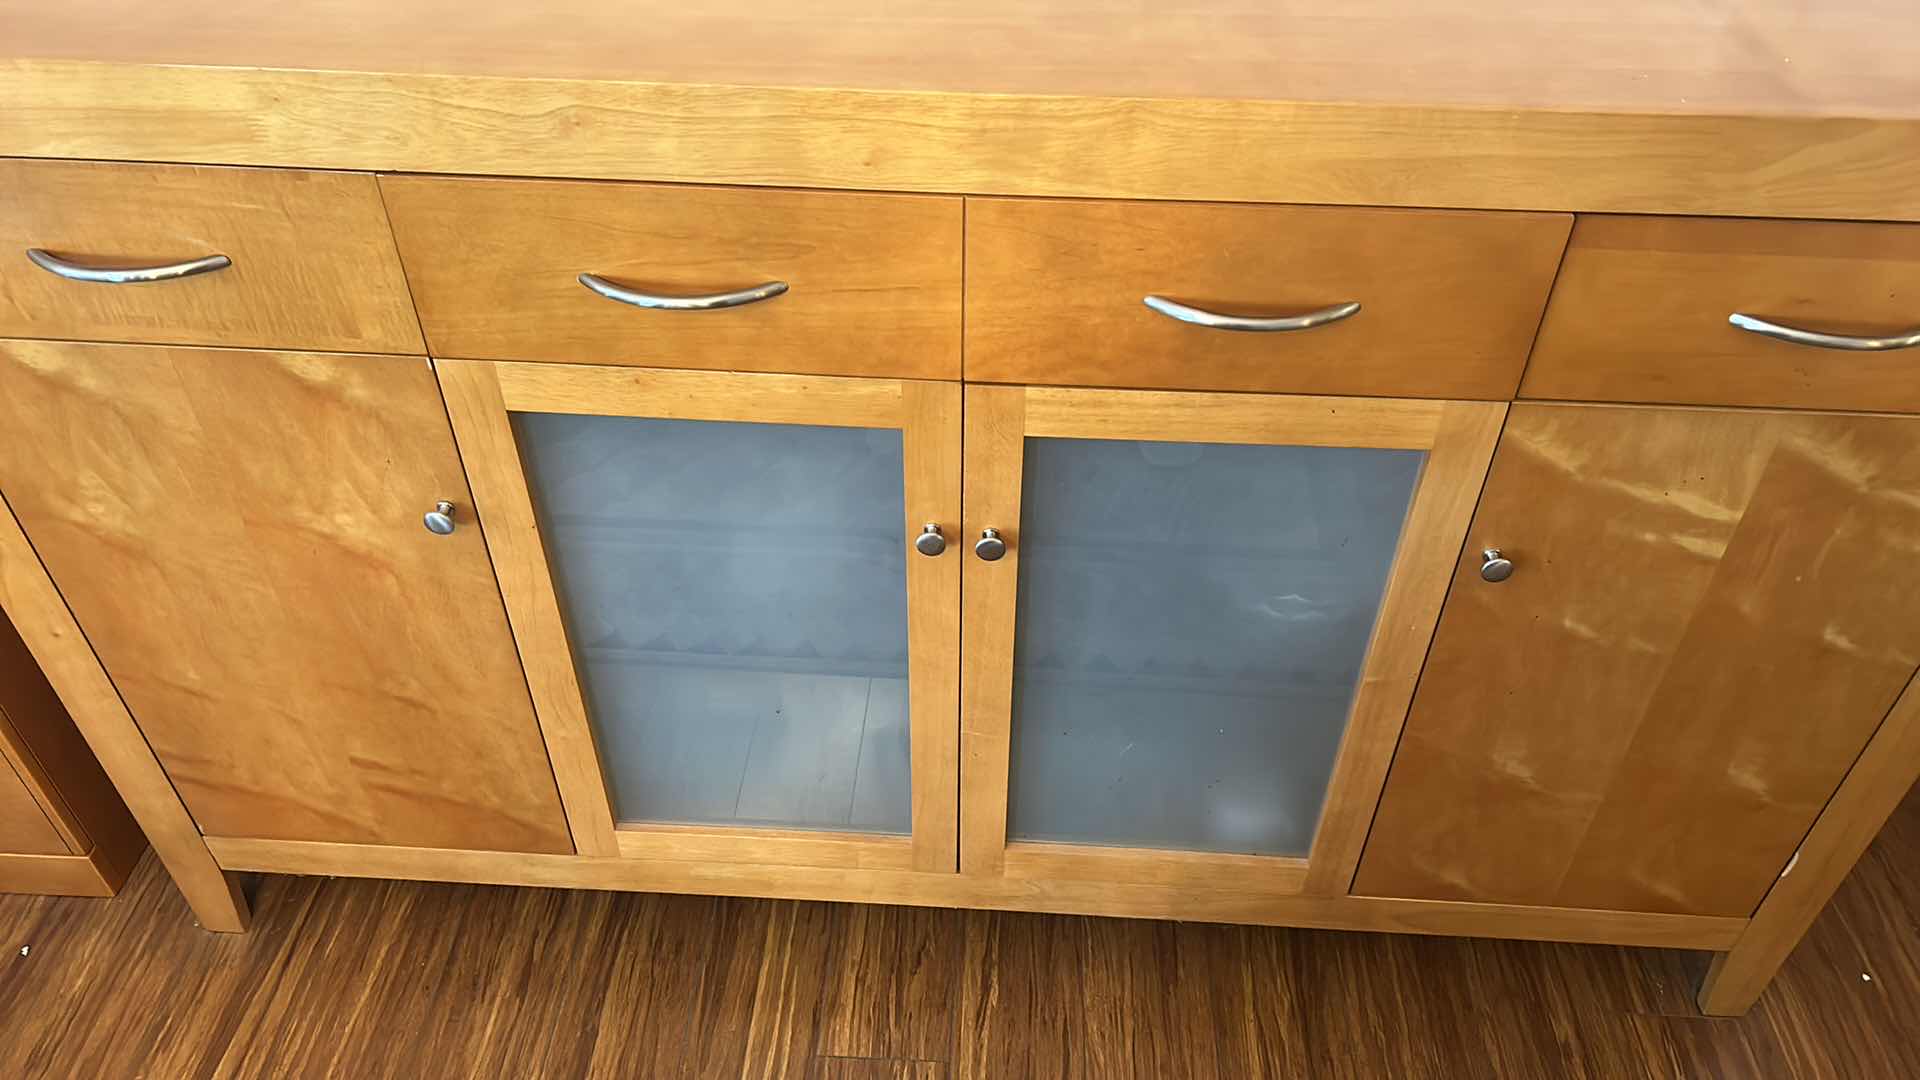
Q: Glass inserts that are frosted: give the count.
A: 2